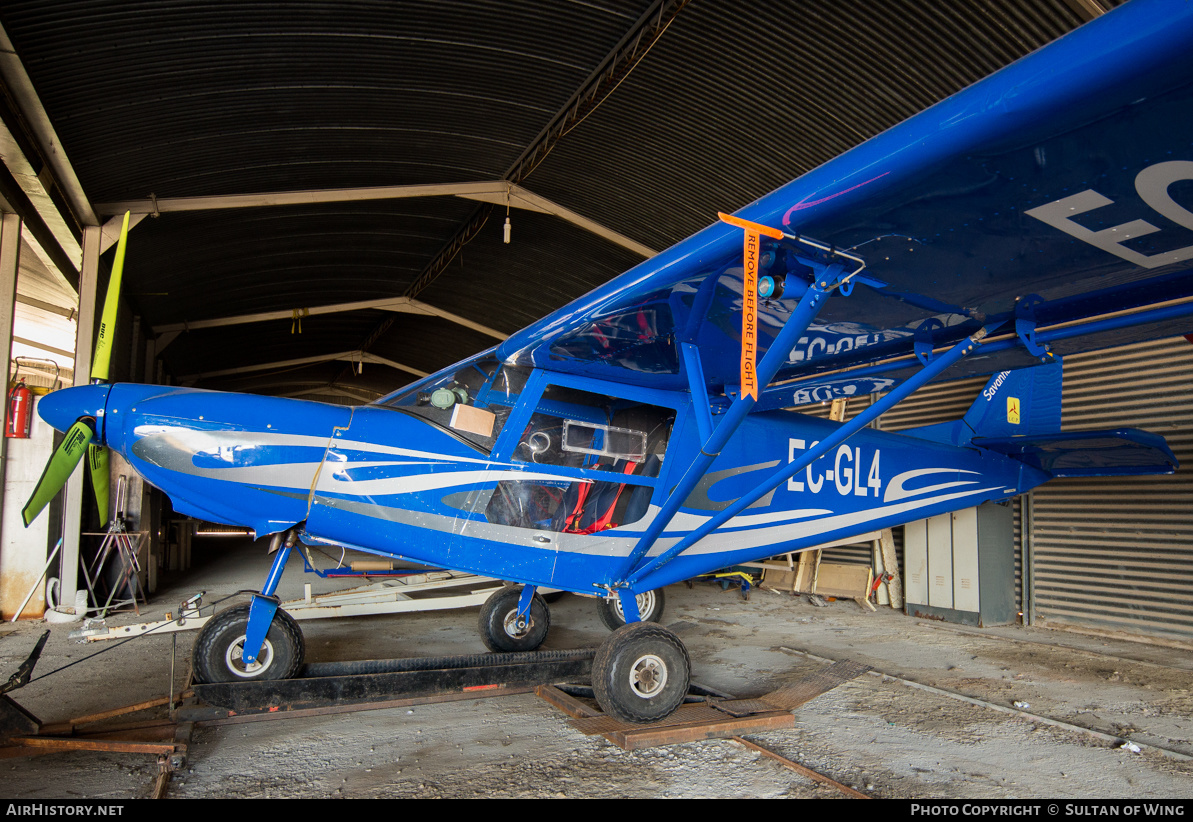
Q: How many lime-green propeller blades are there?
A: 3